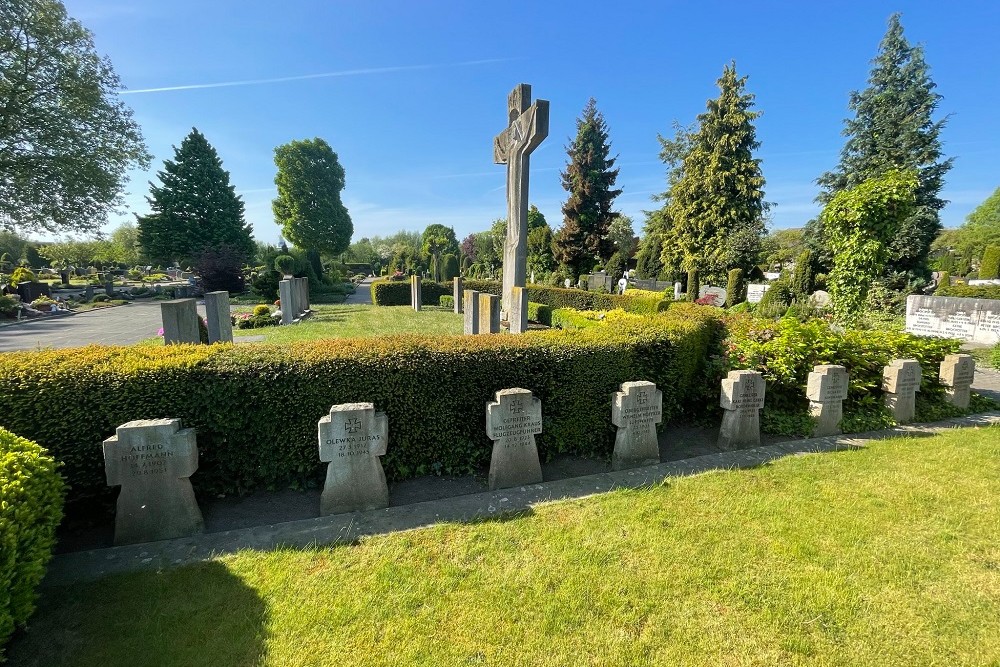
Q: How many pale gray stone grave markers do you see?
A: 8